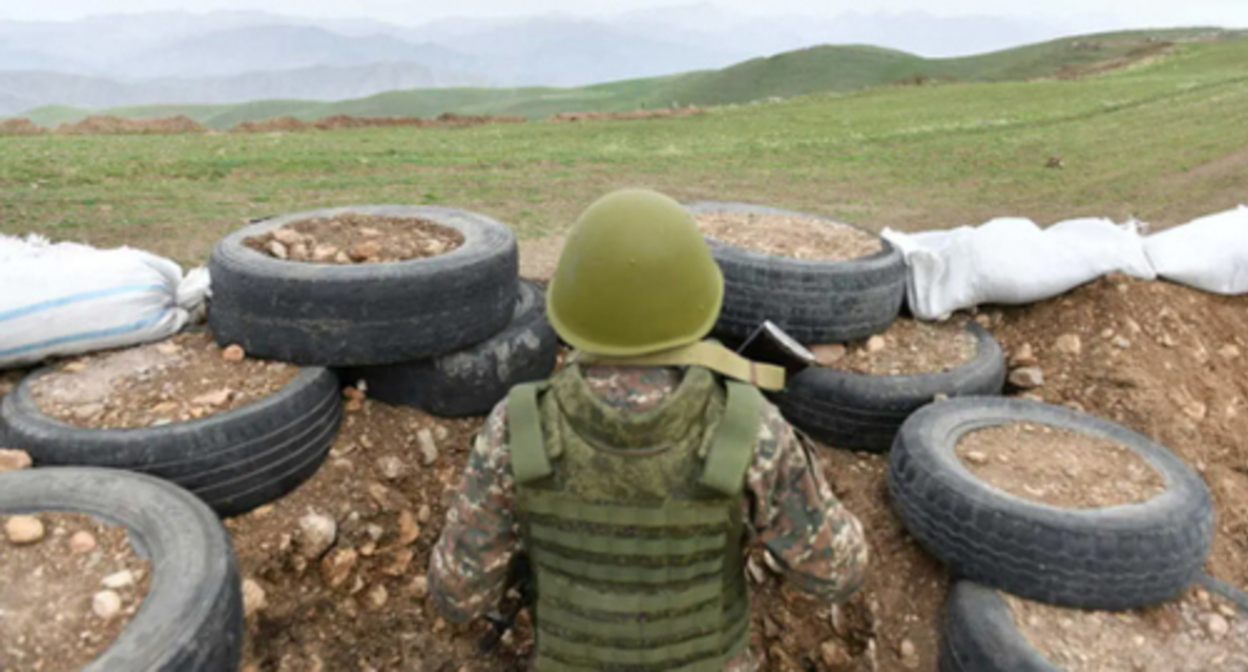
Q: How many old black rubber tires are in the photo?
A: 8